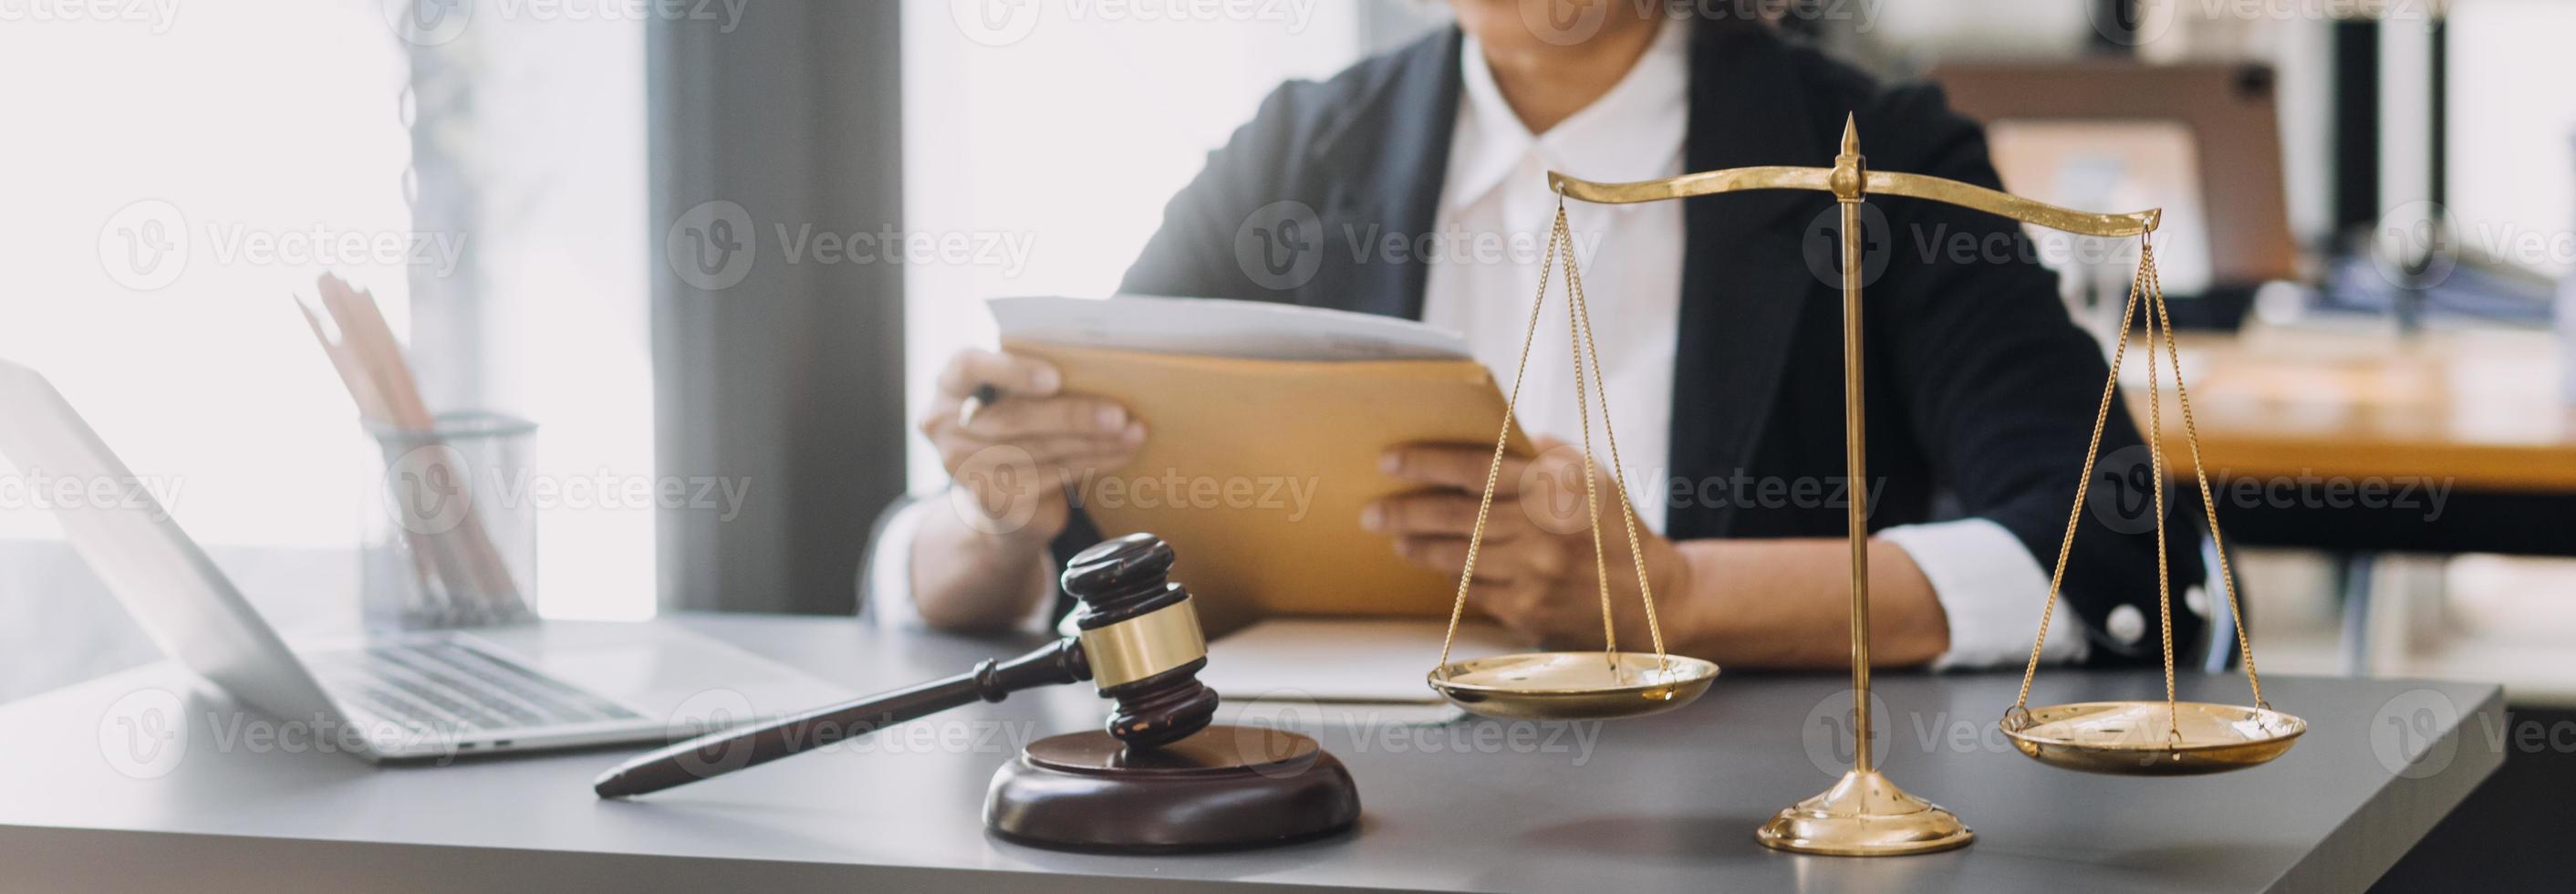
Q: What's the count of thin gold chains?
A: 6